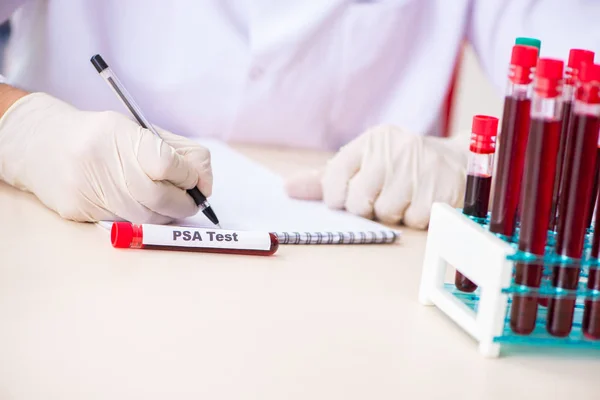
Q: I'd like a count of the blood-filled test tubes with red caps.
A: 6